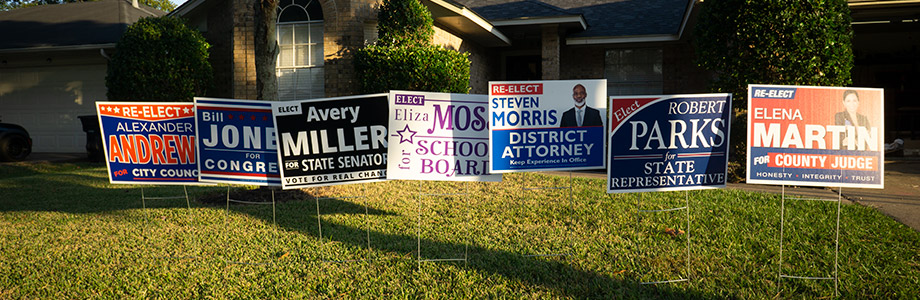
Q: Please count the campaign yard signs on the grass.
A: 7